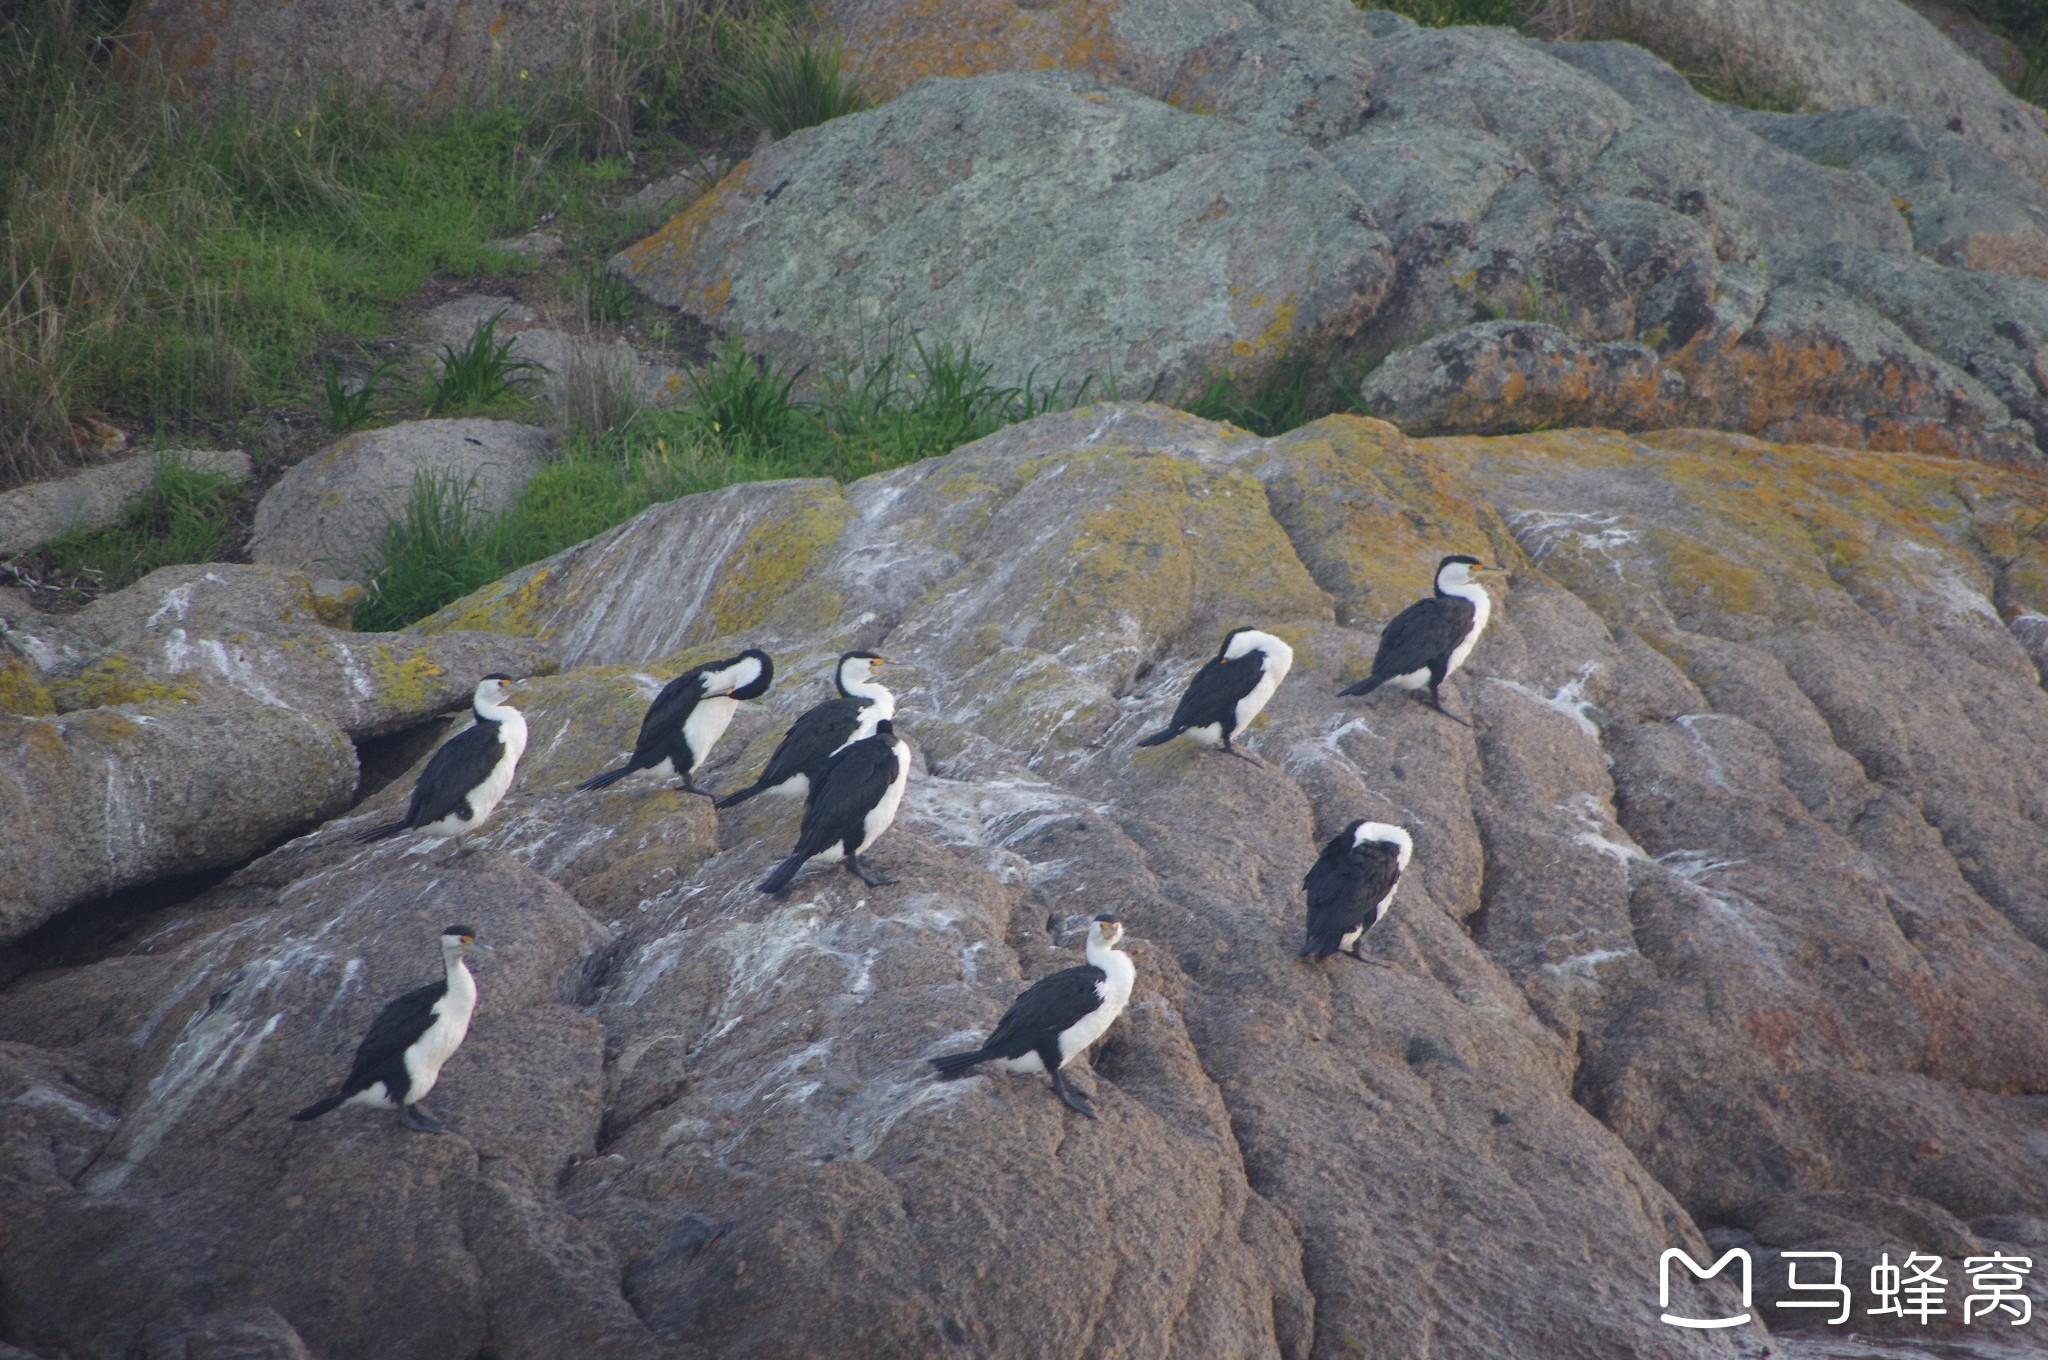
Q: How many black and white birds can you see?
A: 9